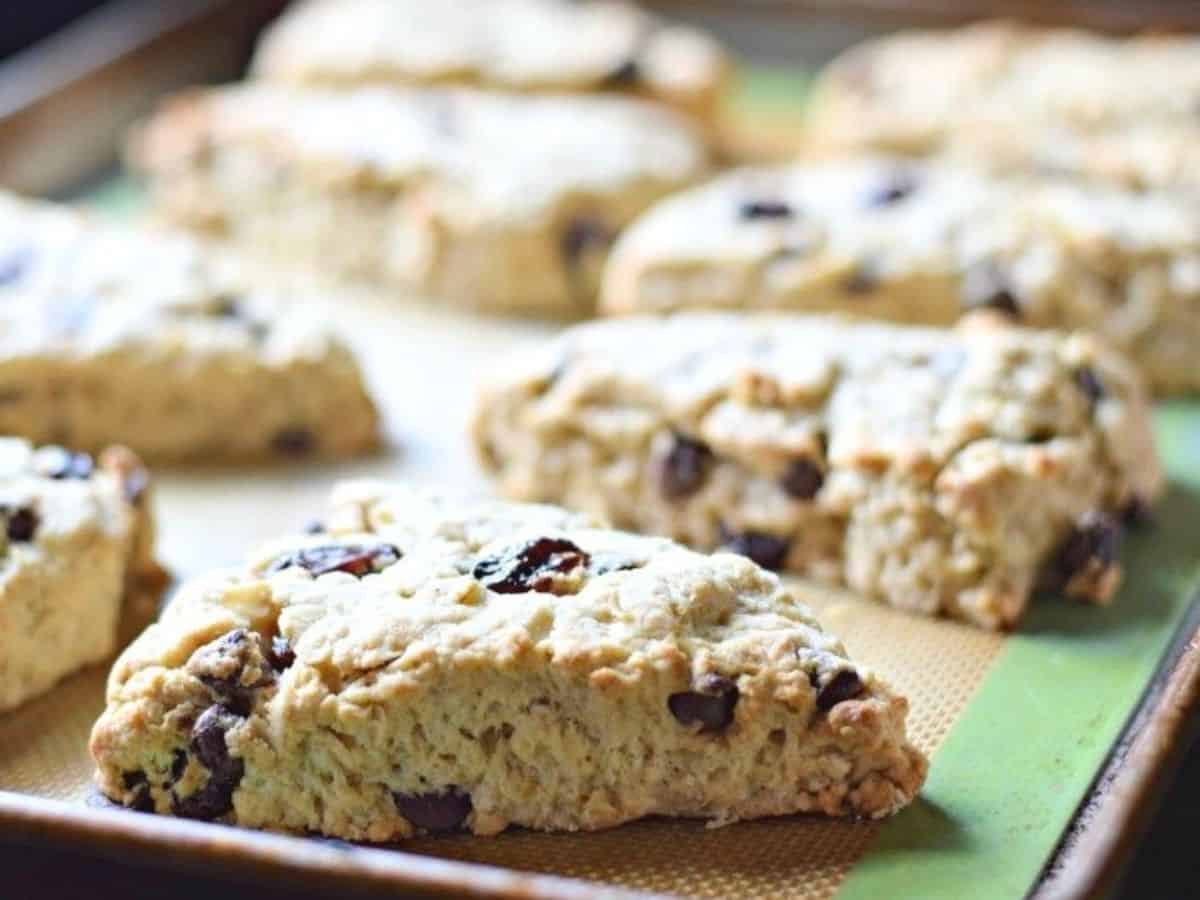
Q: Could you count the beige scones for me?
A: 8